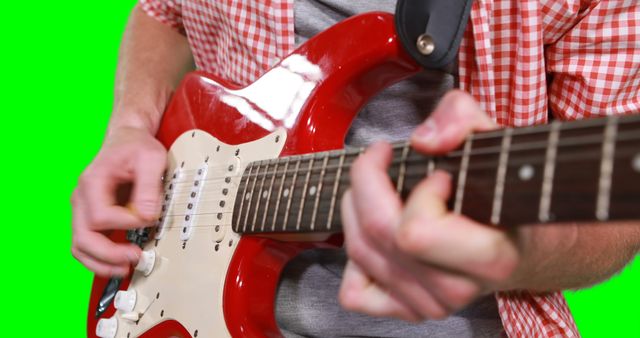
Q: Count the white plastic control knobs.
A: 3